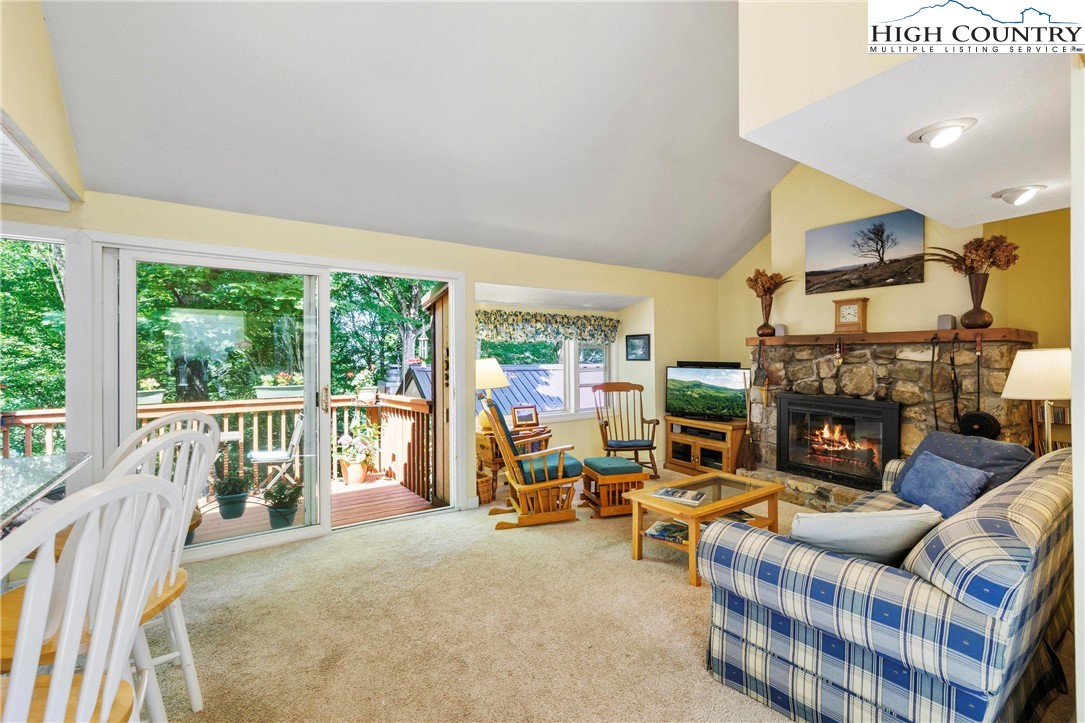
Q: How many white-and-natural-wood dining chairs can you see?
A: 3